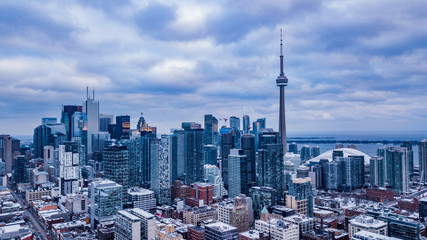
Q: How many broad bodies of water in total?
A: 1